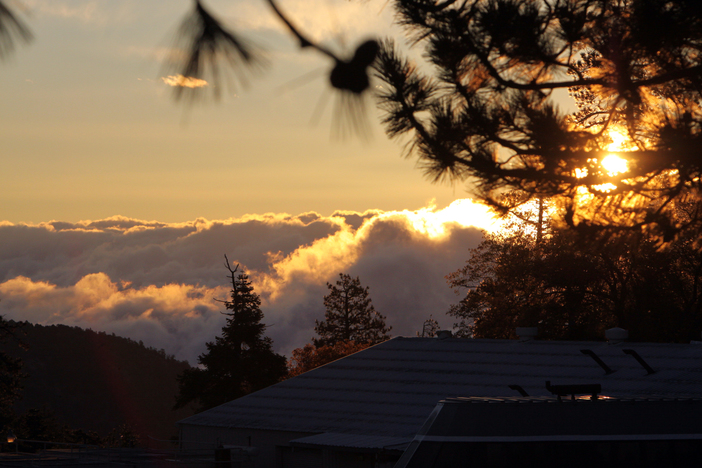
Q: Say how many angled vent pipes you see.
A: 3